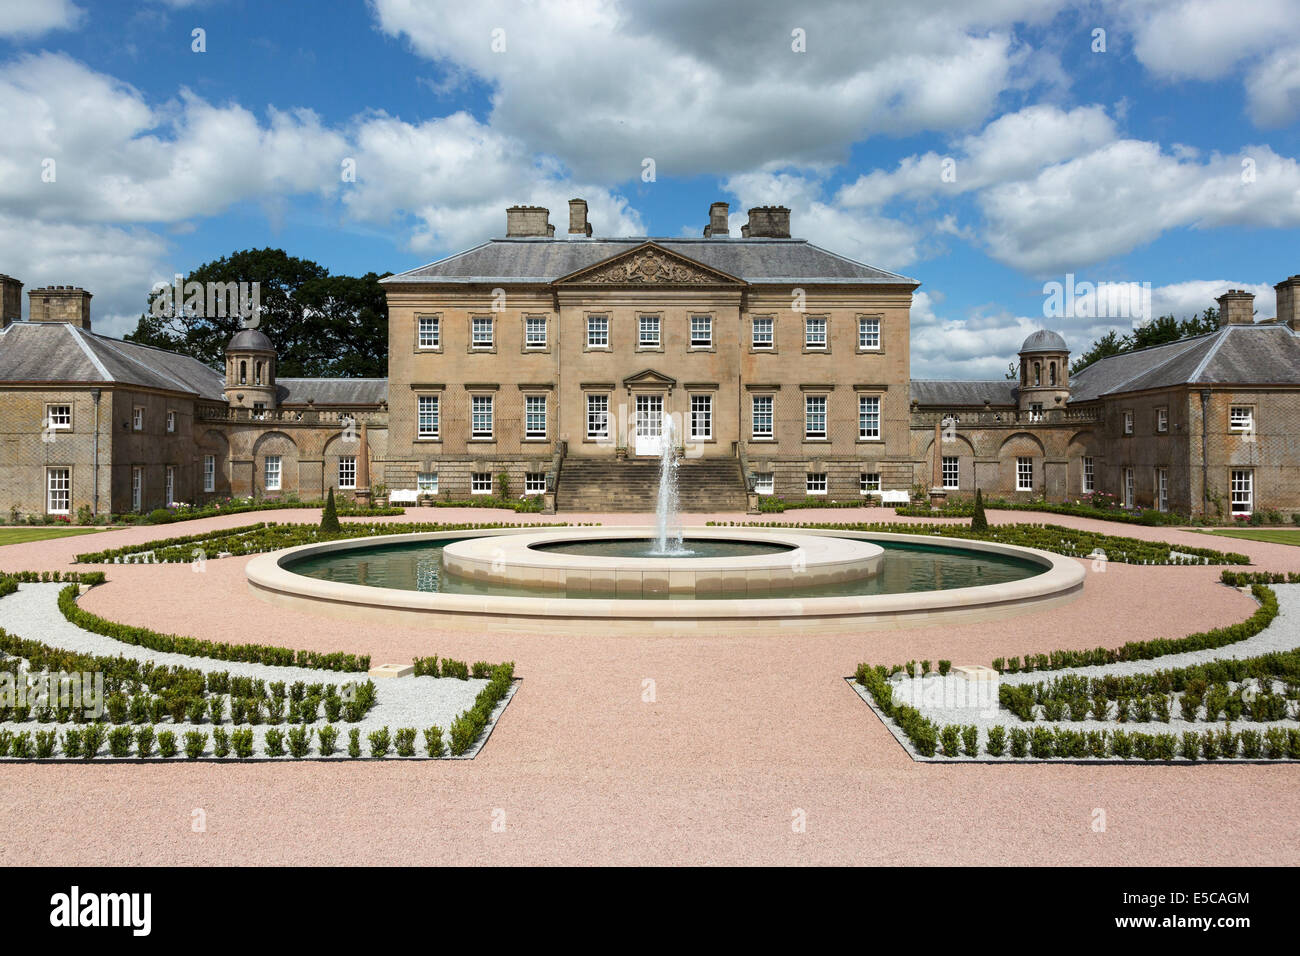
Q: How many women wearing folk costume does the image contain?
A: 0